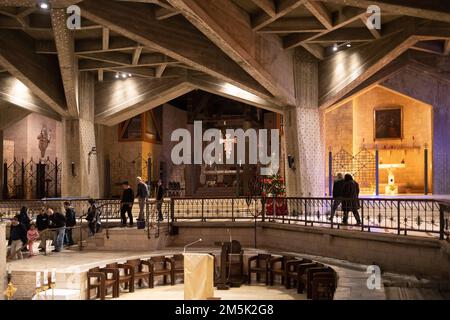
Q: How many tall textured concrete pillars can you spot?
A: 2